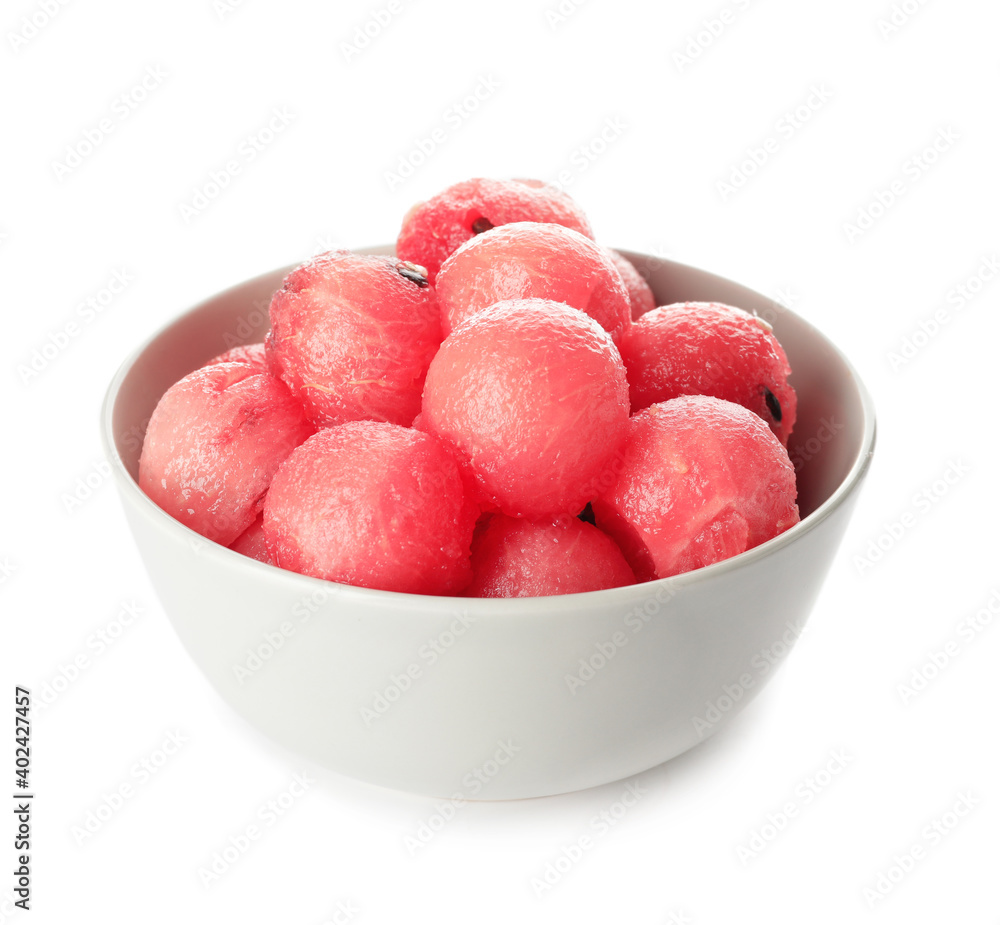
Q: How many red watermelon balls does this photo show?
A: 12